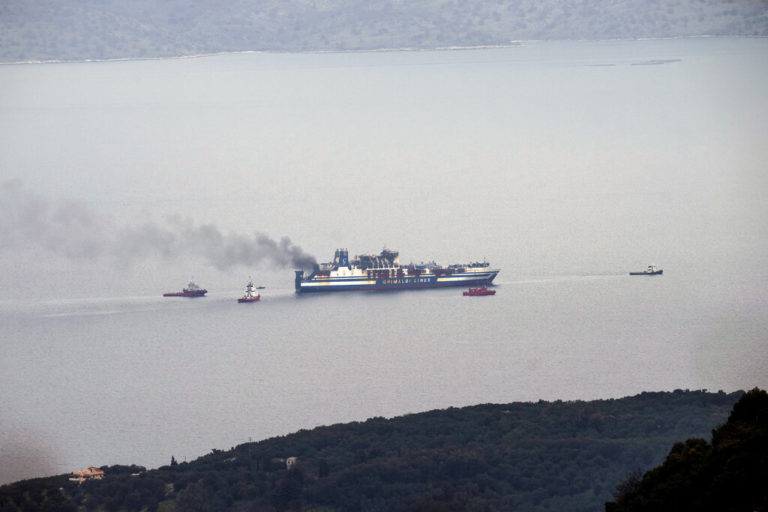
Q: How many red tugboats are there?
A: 3